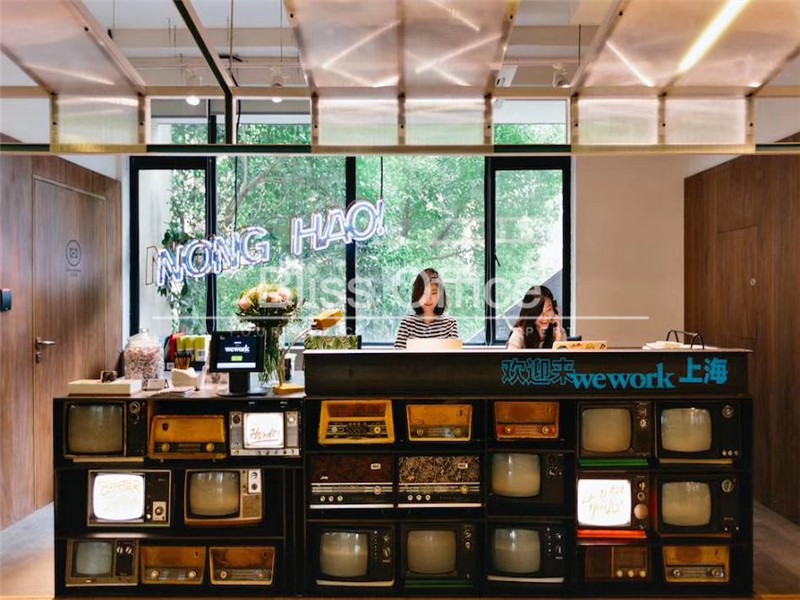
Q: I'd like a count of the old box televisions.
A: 13